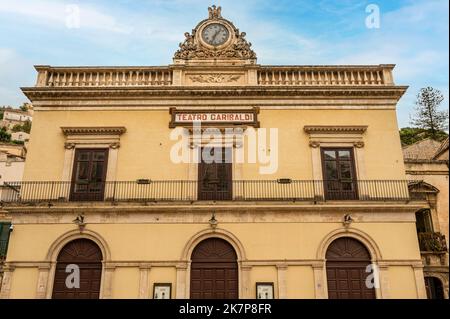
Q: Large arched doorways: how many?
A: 3